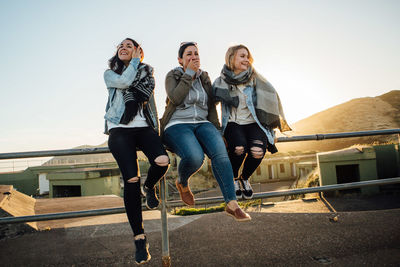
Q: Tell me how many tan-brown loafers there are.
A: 2